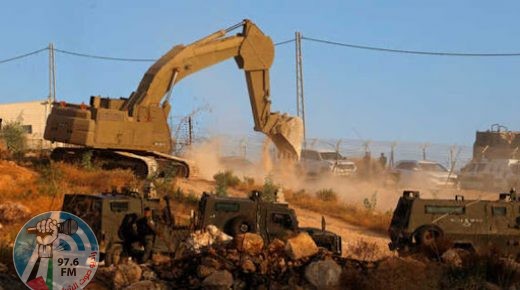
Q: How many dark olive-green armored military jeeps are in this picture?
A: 3